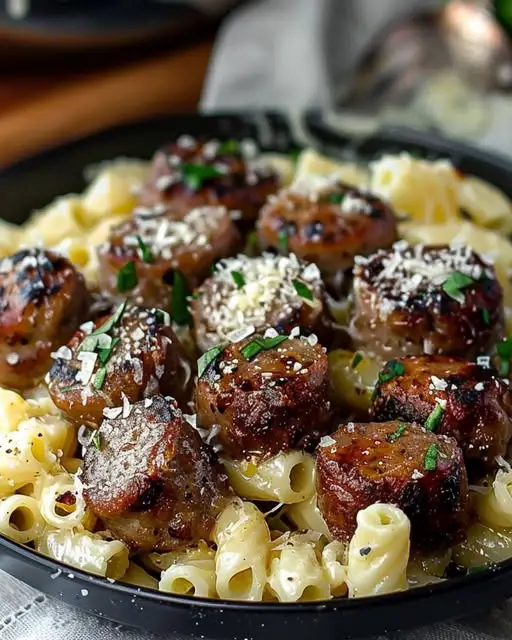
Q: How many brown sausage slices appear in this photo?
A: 11